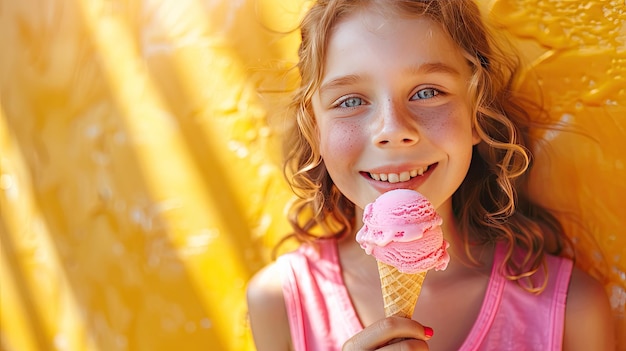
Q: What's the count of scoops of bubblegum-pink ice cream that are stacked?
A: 2